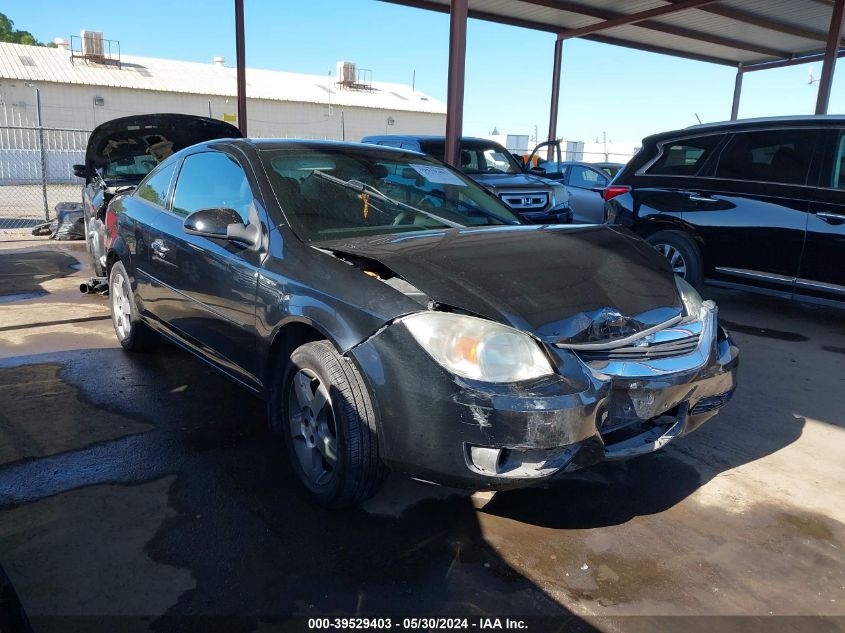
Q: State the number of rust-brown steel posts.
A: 5